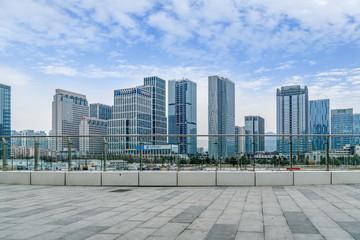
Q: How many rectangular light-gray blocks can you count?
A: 10